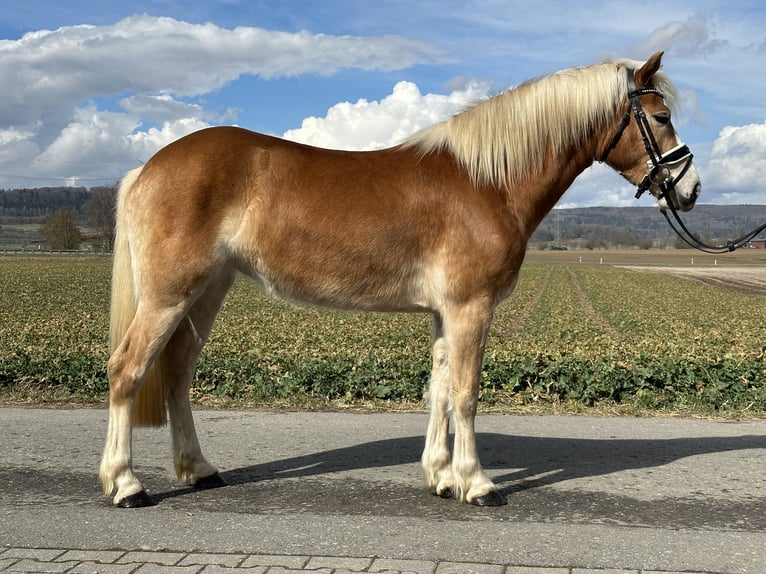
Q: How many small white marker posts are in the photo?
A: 4